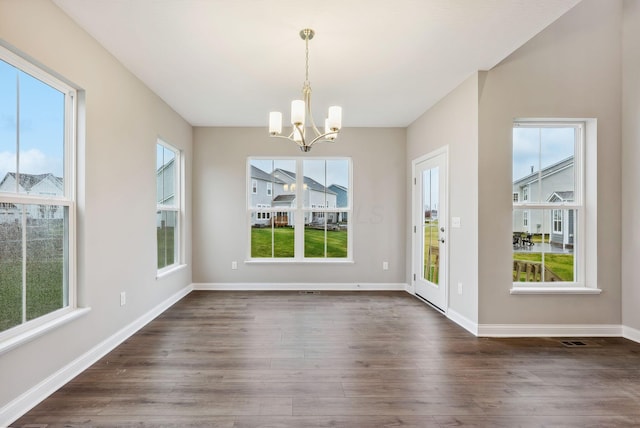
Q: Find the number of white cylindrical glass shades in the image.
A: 5